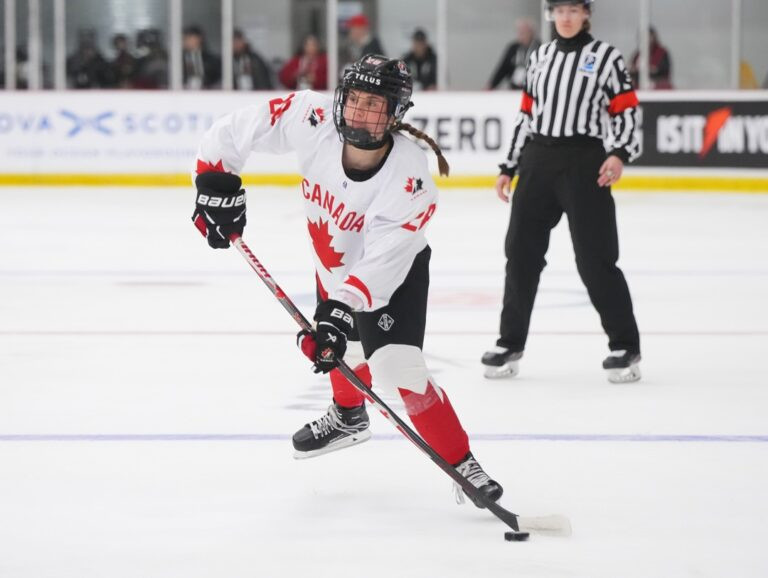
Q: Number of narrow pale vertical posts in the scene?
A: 10